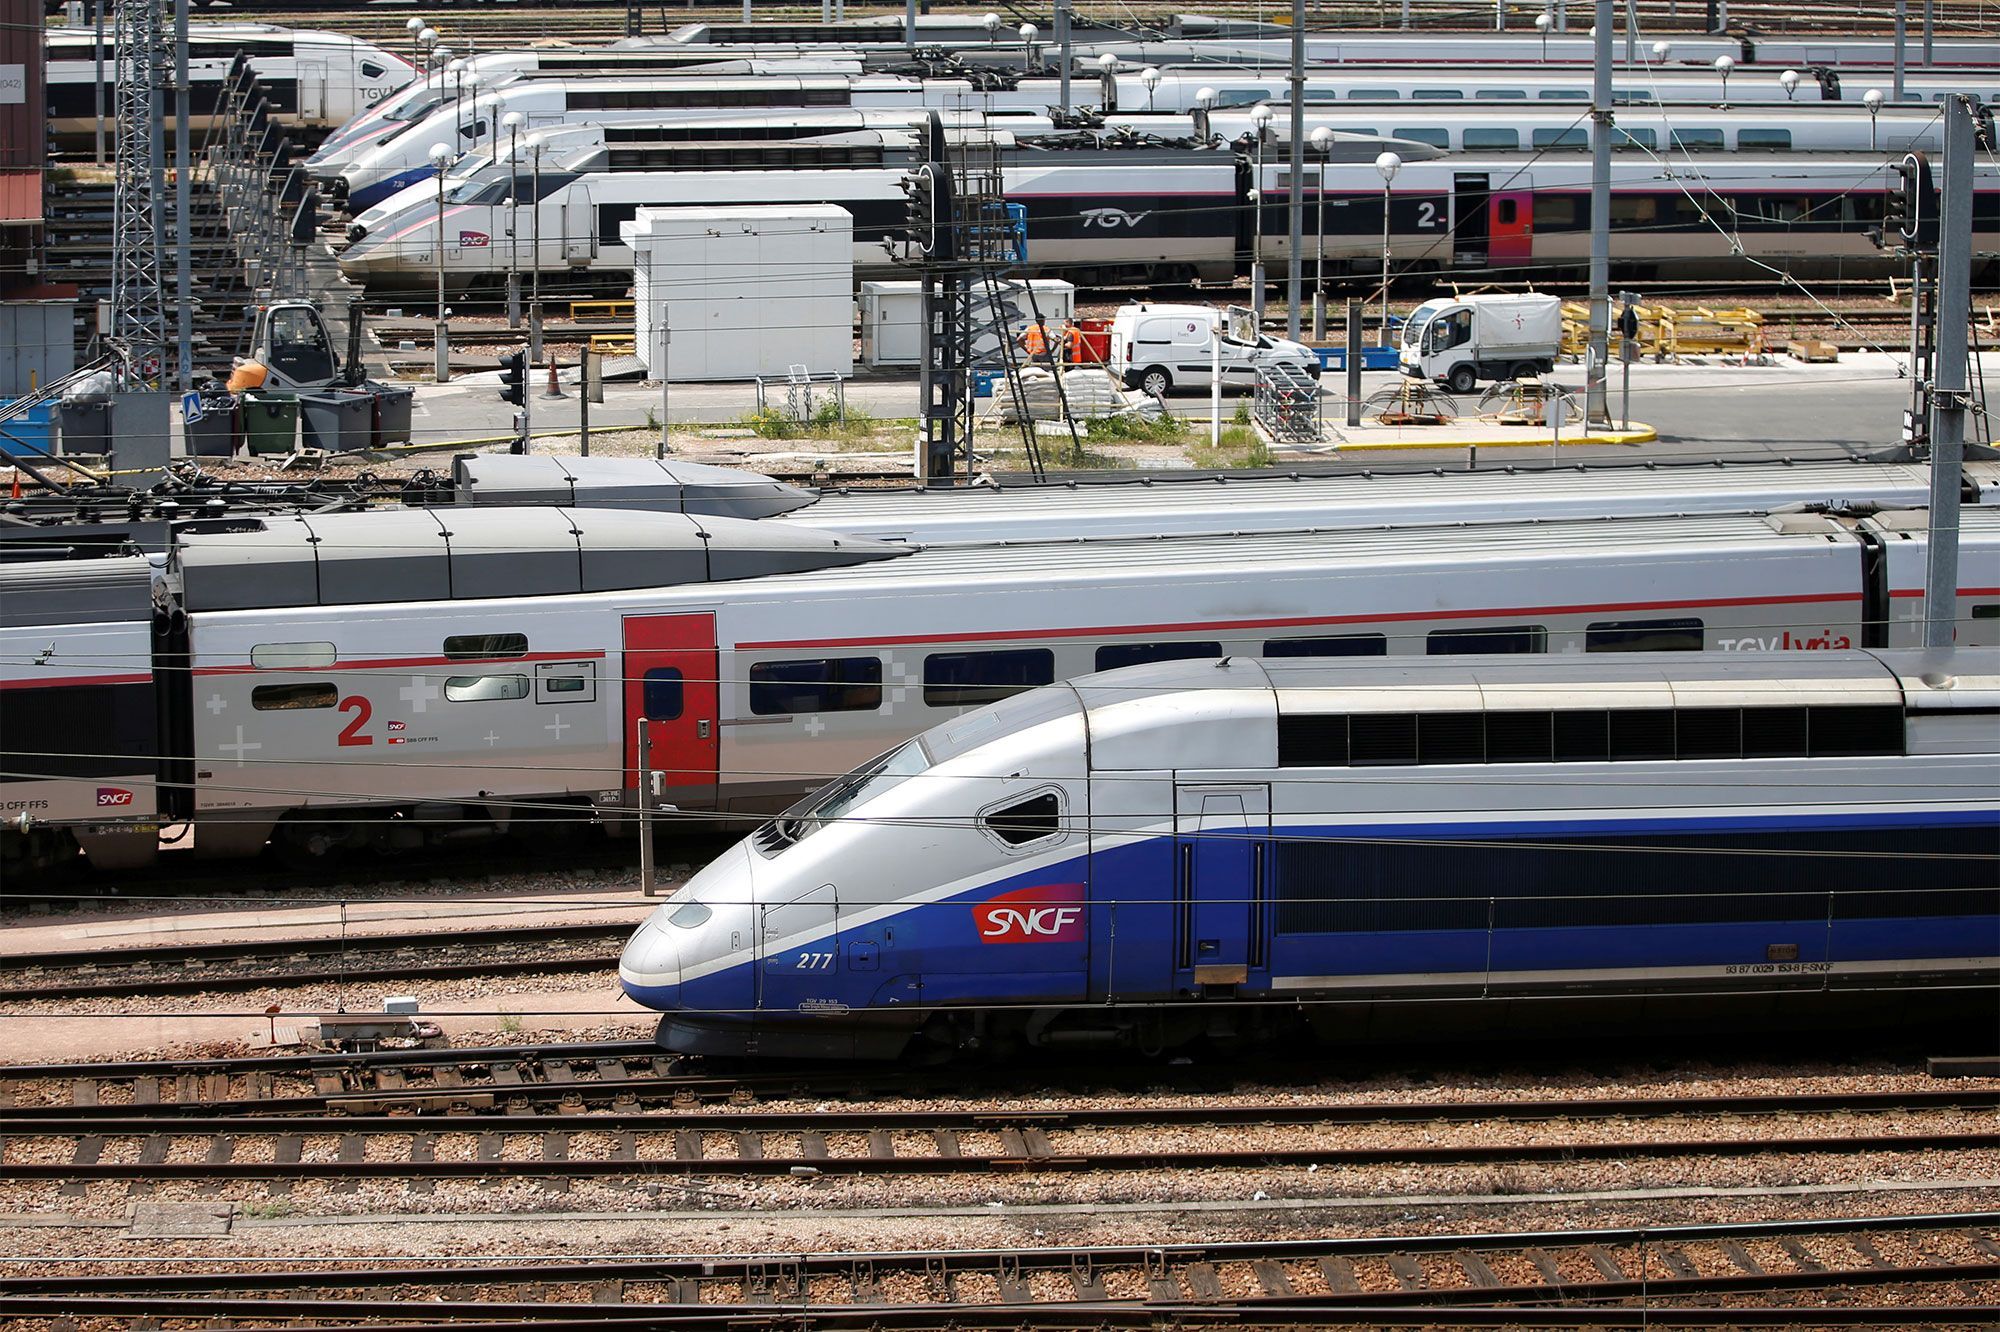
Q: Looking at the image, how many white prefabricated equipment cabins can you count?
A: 2